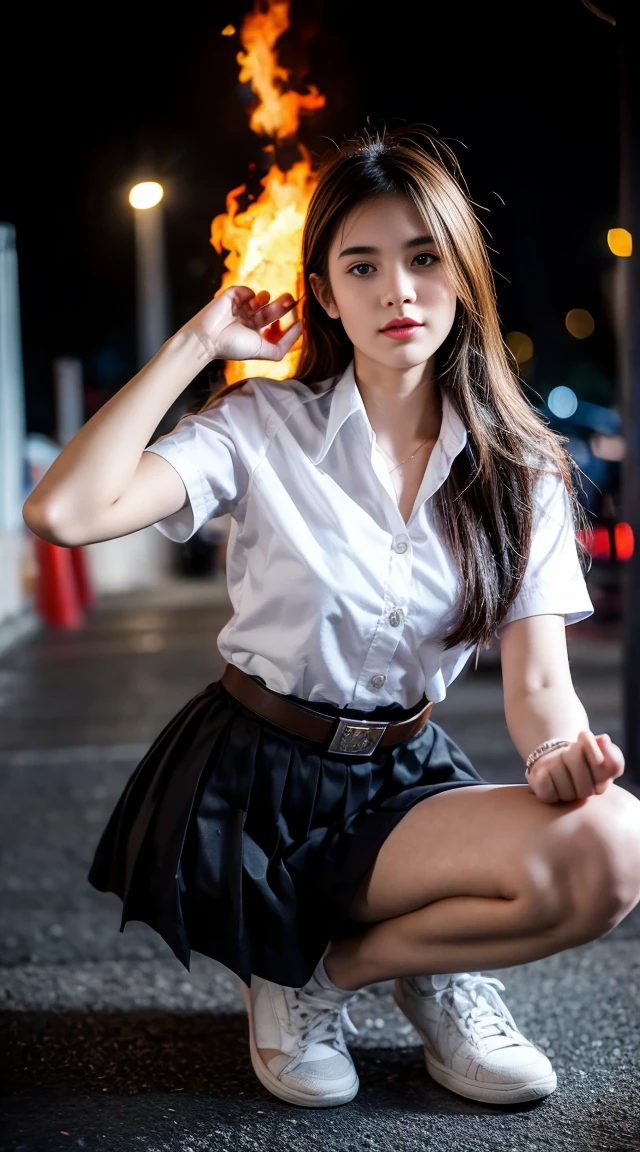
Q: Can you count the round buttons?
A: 3